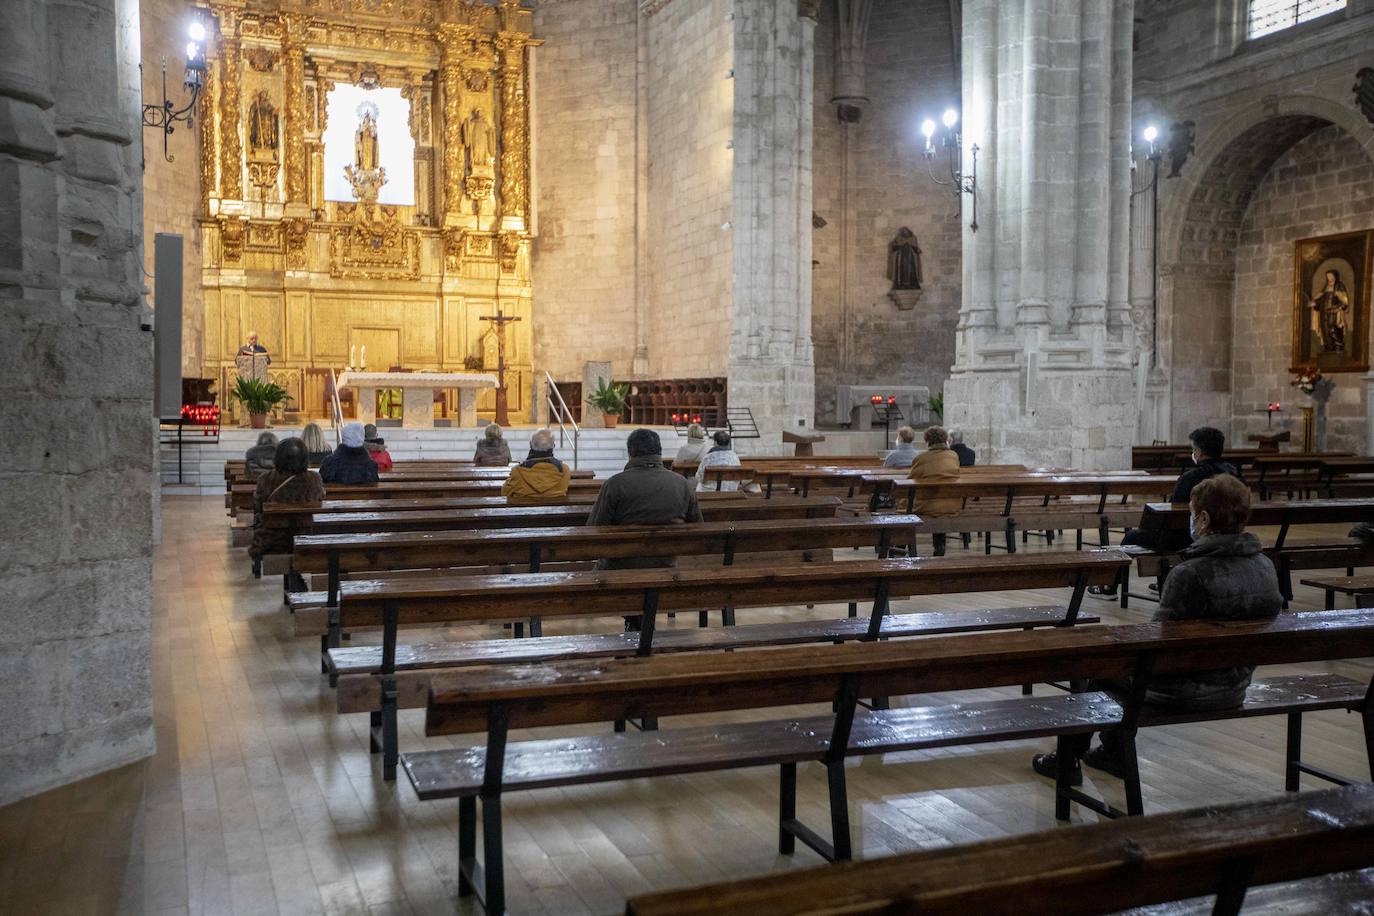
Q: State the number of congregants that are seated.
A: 15